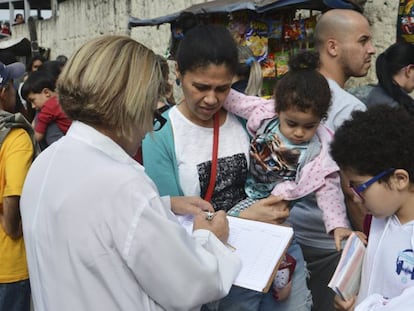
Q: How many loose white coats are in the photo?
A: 1